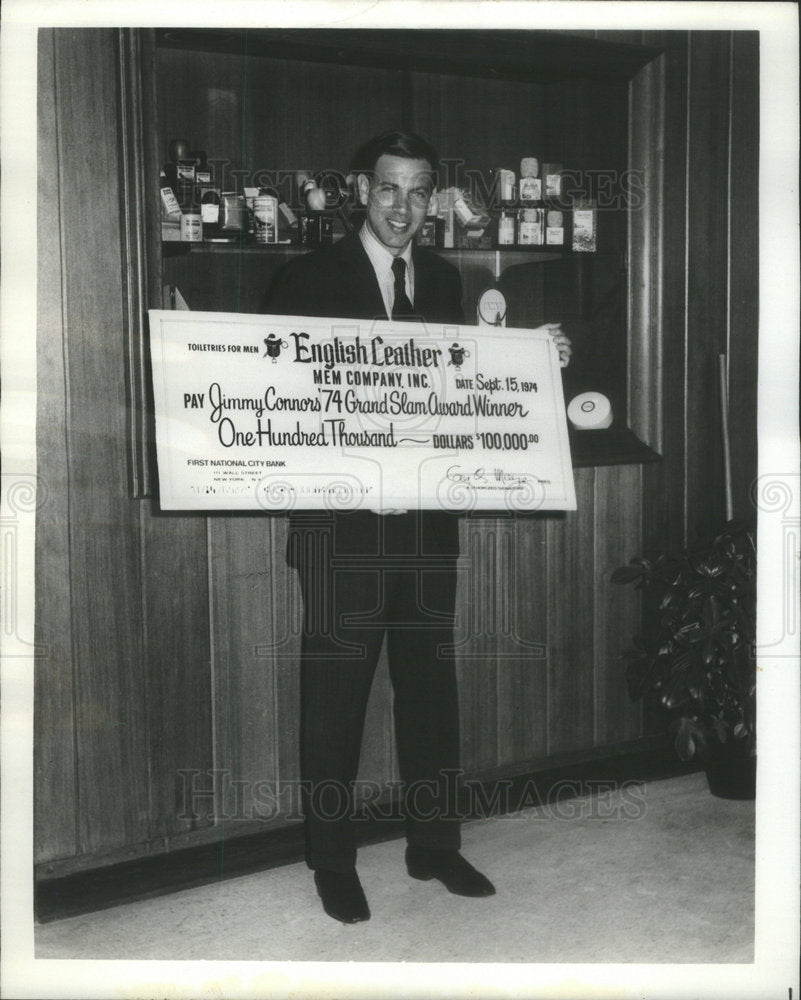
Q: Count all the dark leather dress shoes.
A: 2